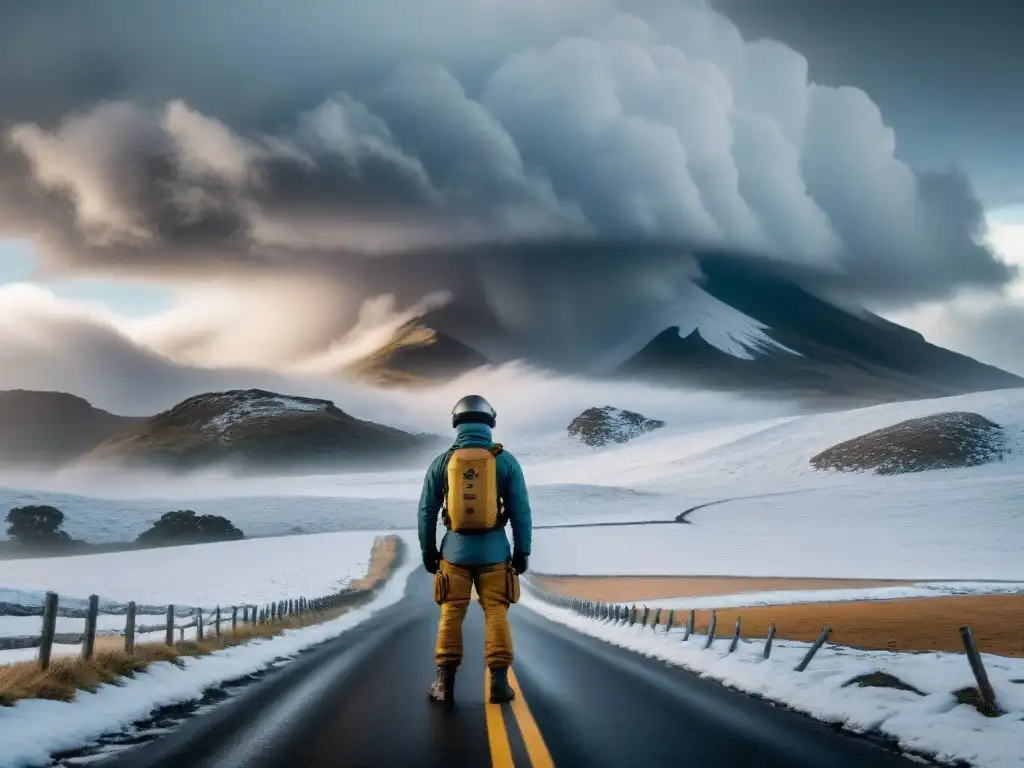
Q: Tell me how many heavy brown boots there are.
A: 2